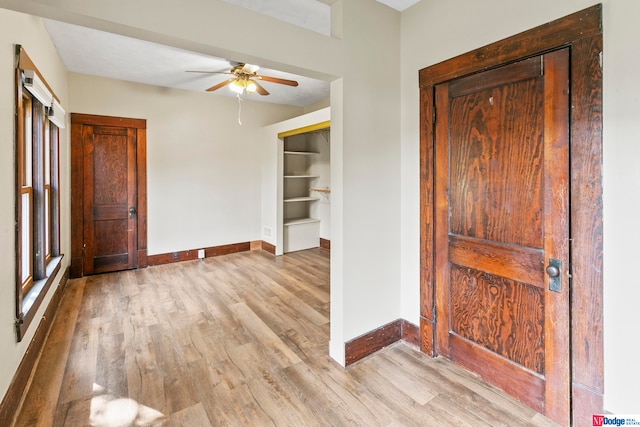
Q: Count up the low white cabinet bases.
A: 1